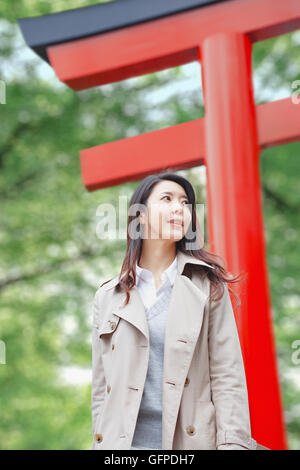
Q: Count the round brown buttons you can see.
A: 6